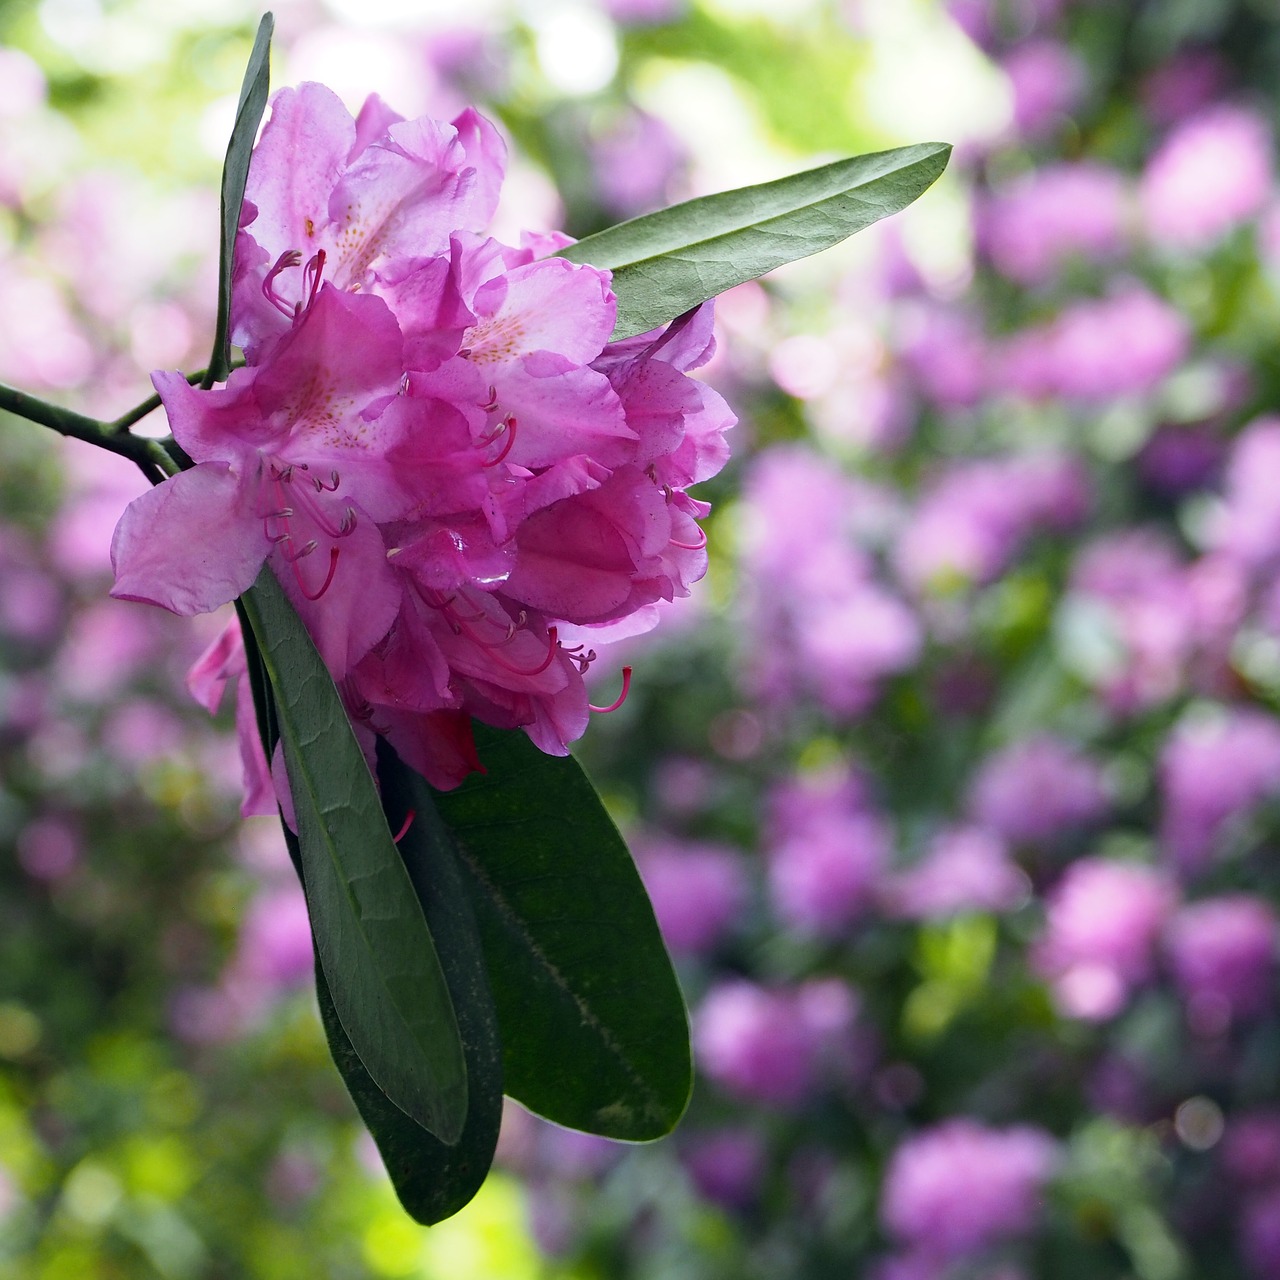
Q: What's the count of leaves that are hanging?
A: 3